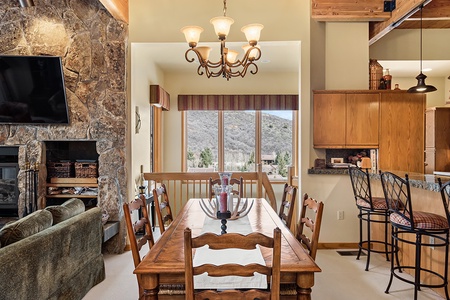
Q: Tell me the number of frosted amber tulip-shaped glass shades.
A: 6